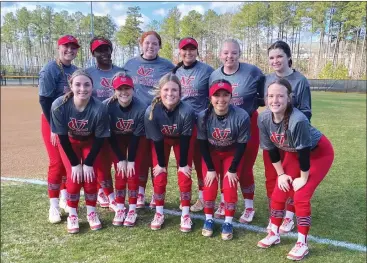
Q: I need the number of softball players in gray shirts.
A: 11